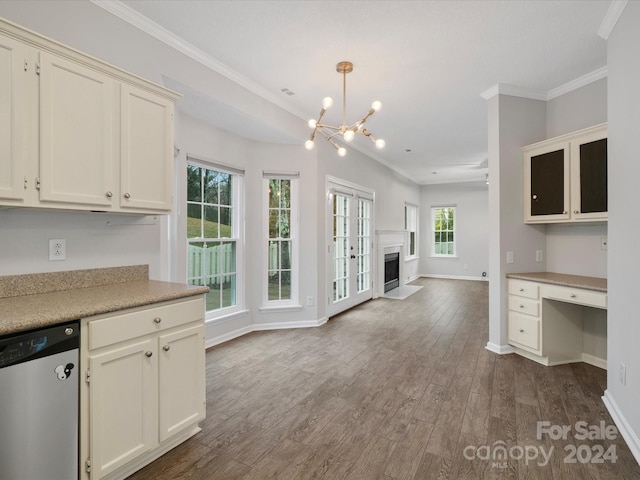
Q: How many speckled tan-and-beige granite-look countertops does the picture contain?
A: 2